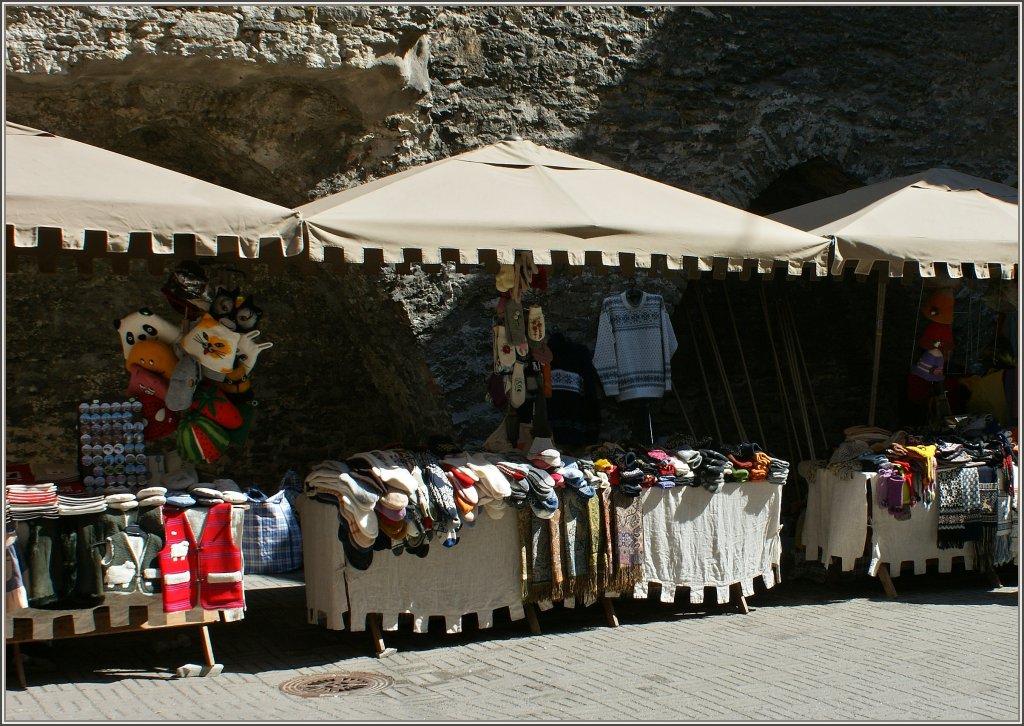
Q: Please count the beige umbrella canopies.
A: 3